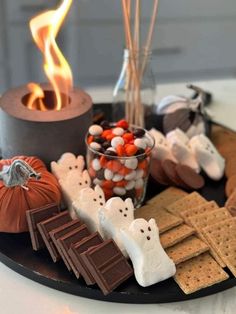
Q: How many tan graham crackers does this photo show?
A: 9